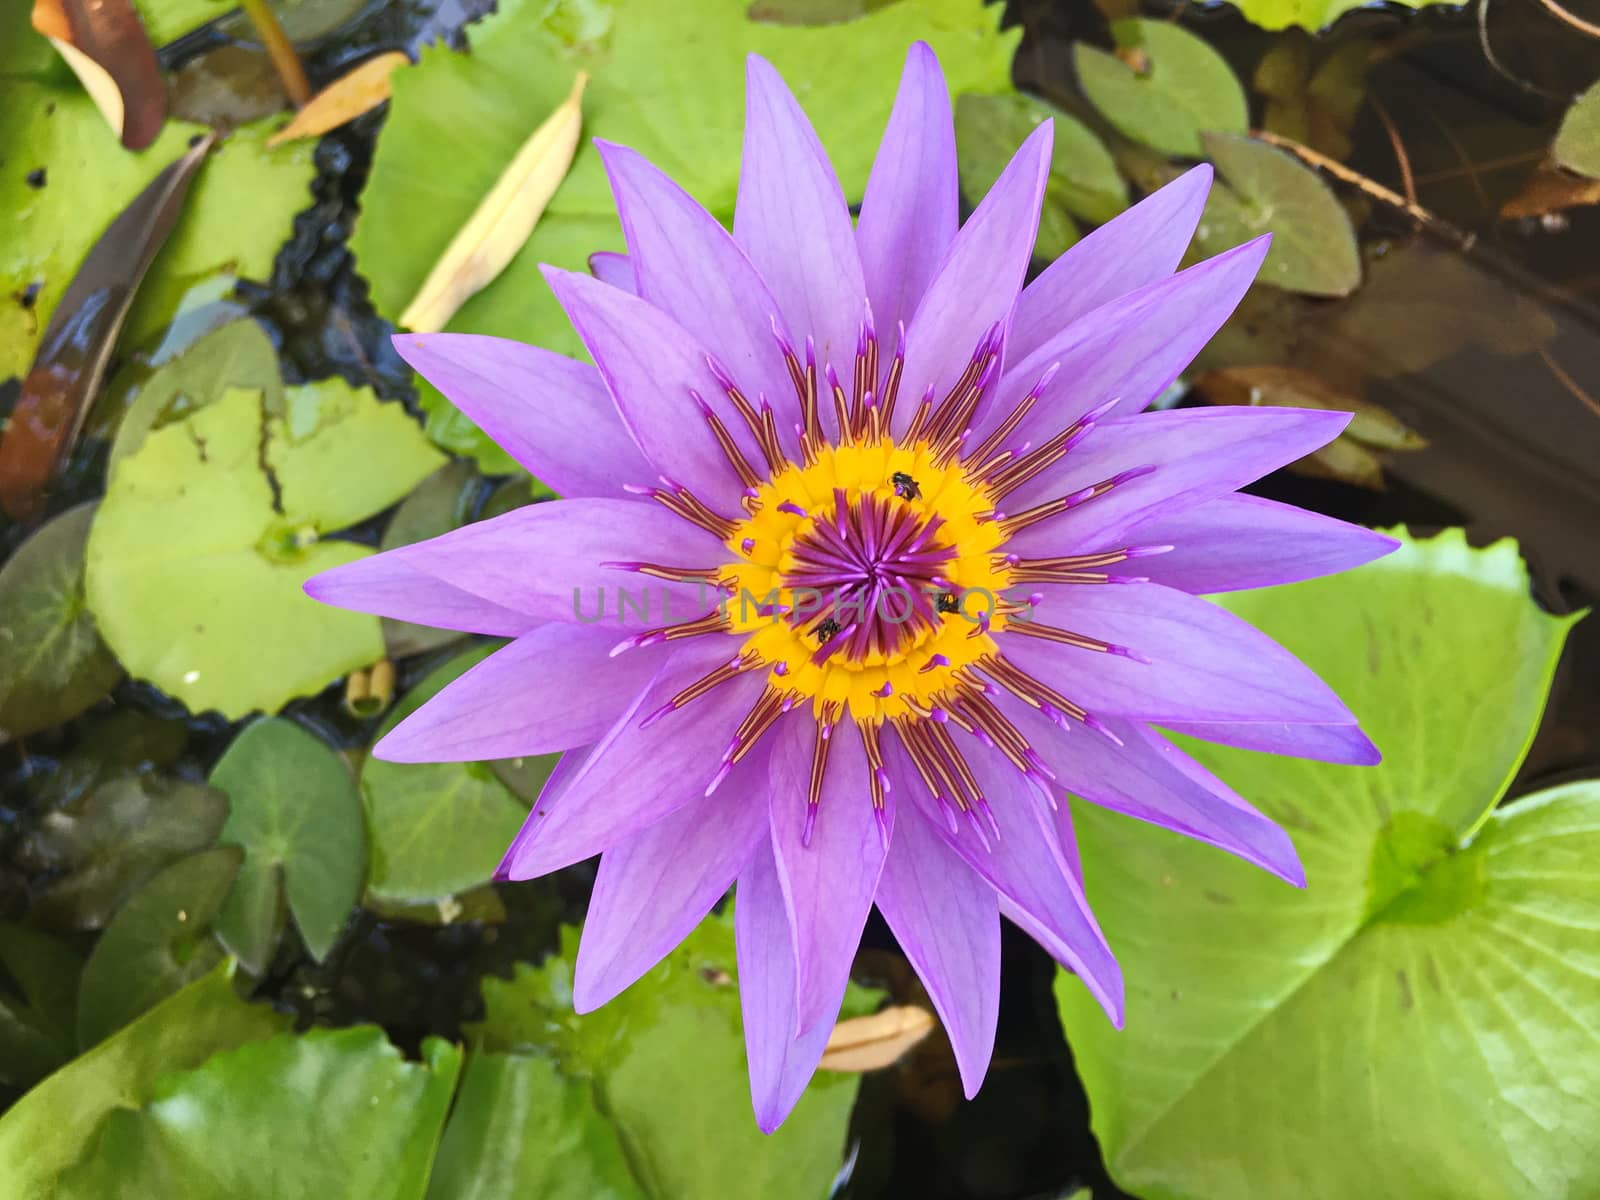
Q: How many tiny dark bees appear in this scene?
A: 3